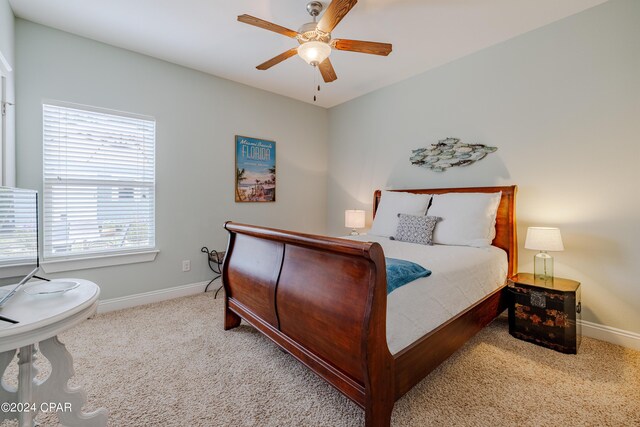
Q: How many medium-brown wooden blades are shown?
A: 5